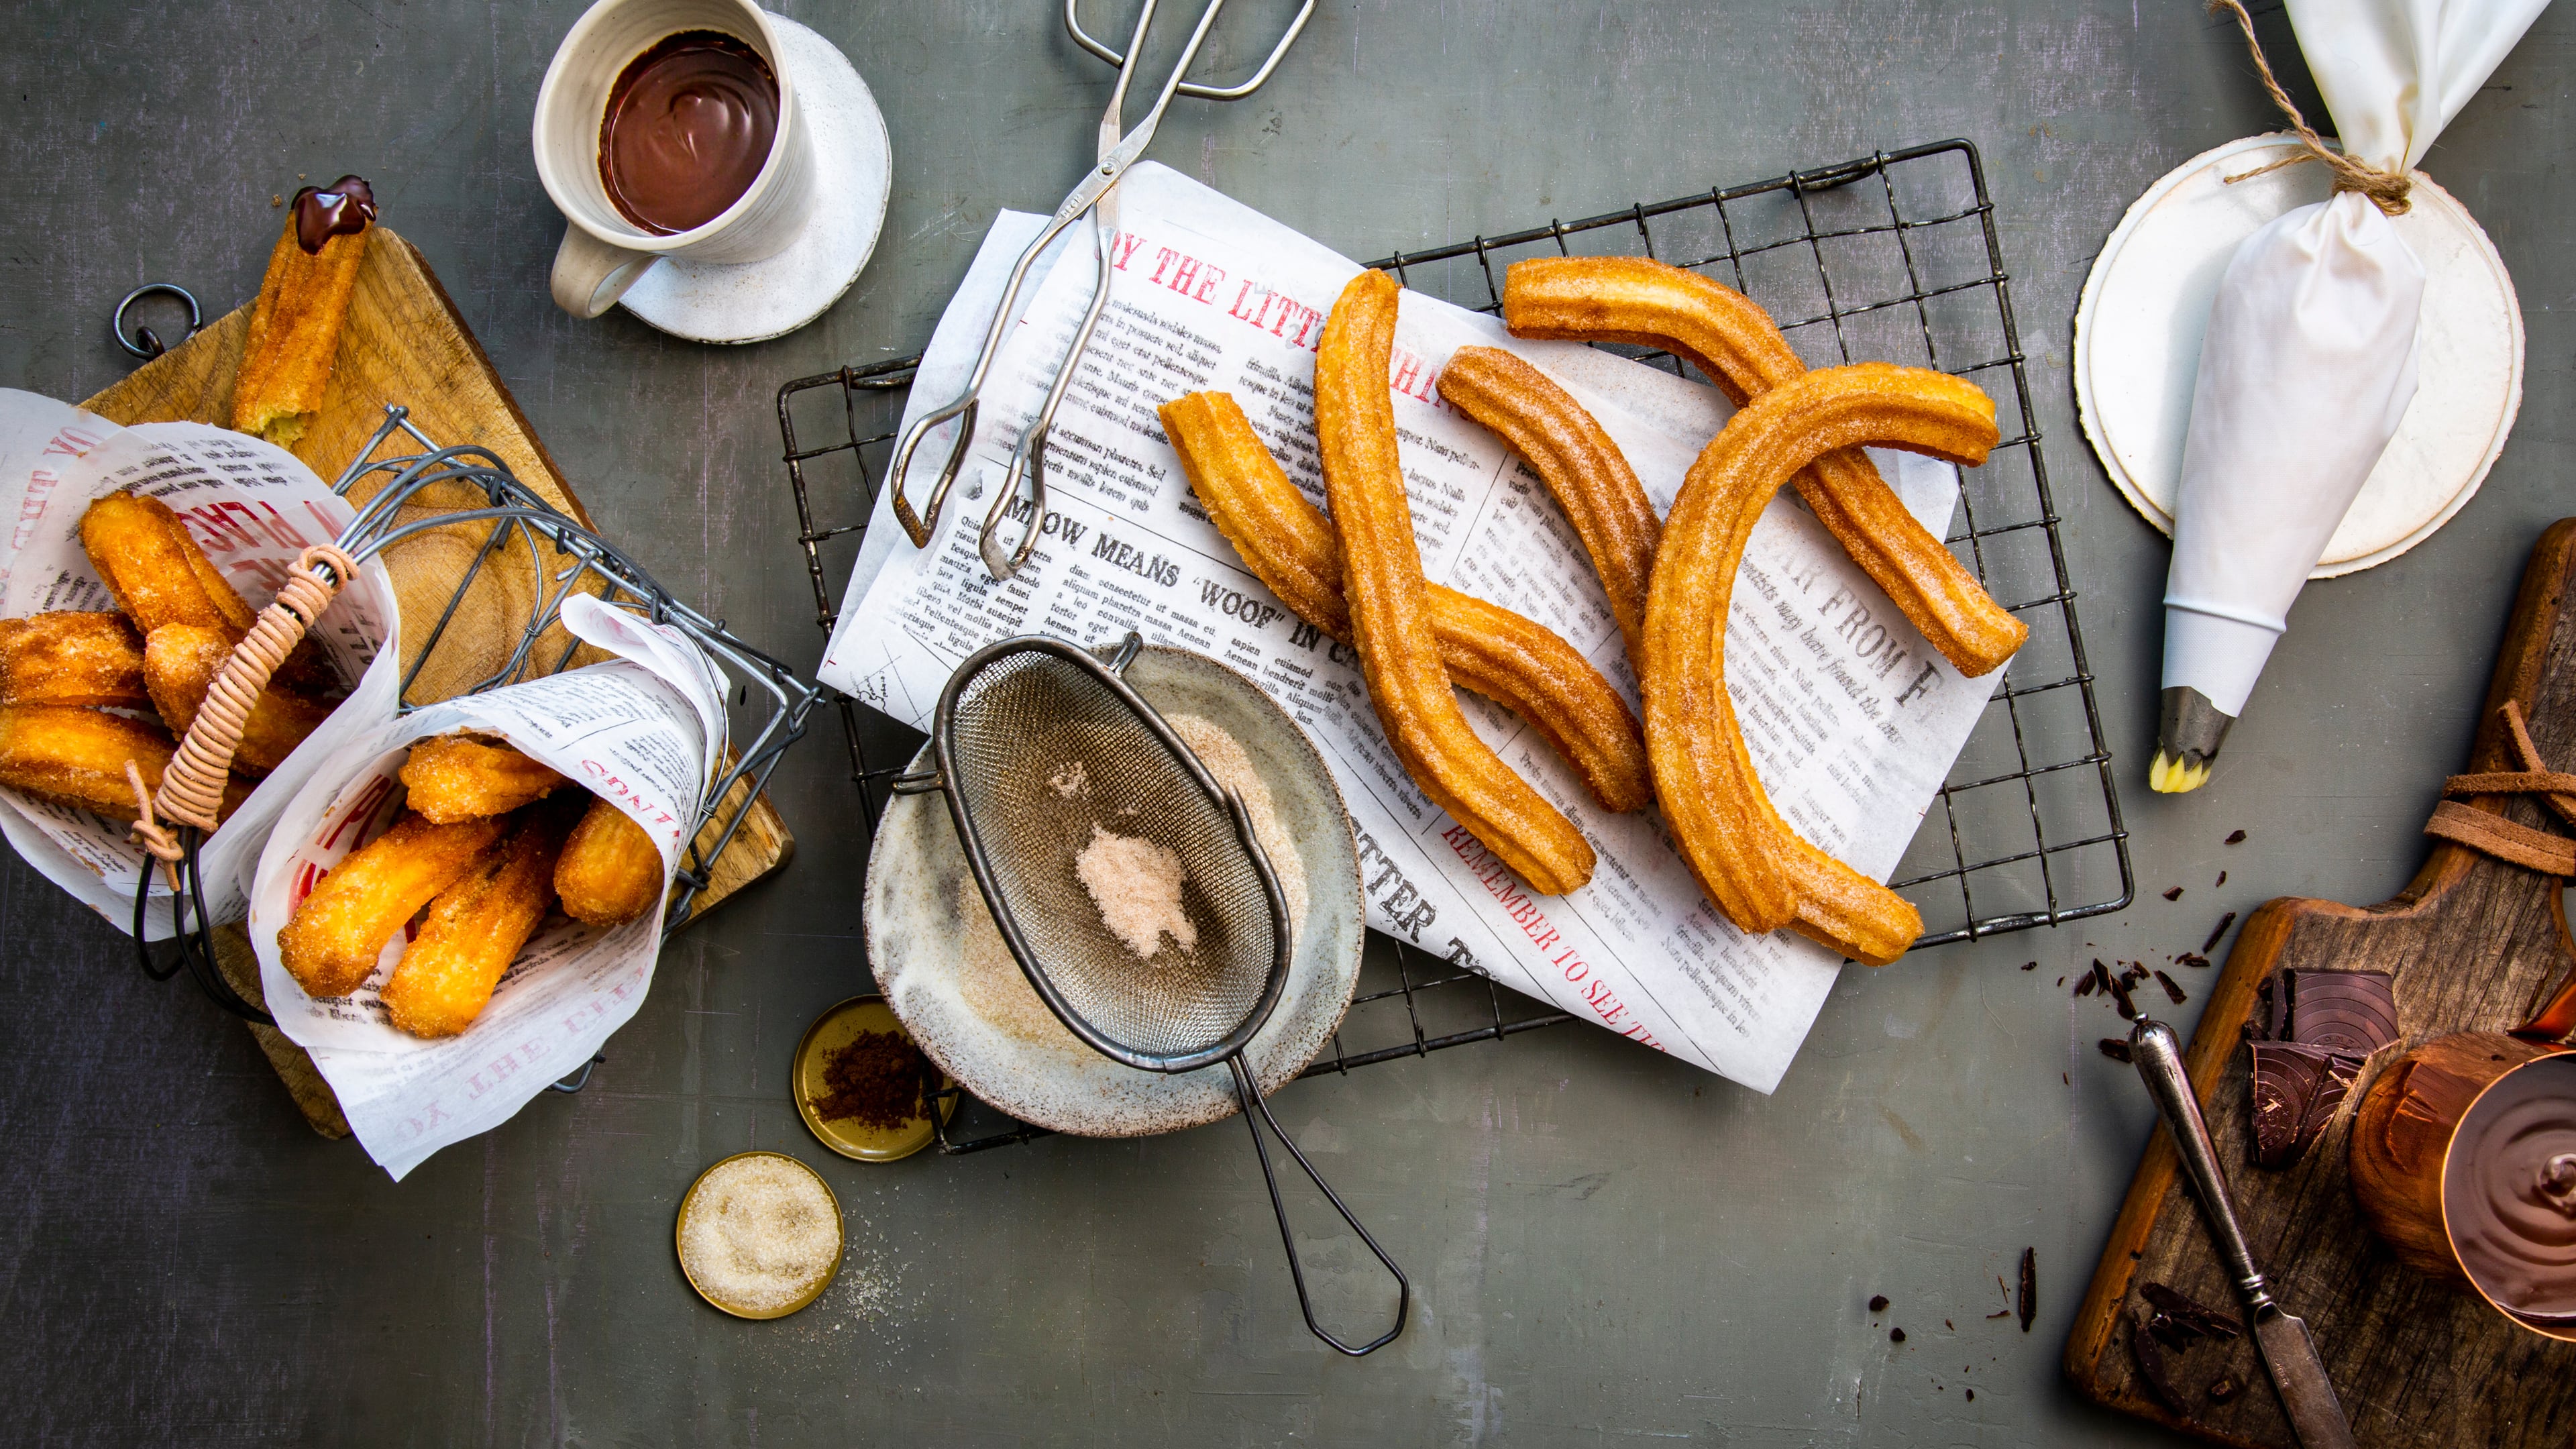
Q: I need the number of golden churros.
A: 14